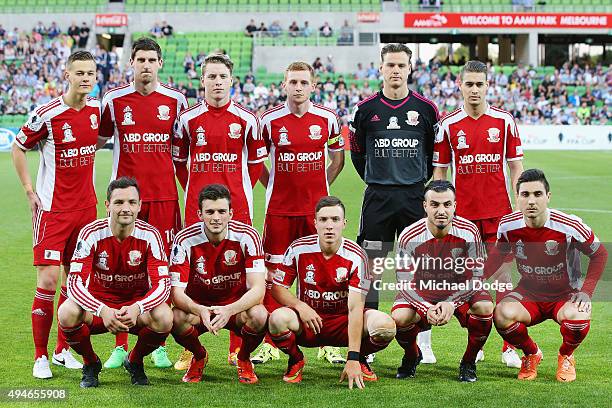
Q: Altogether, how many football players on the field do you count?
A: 11